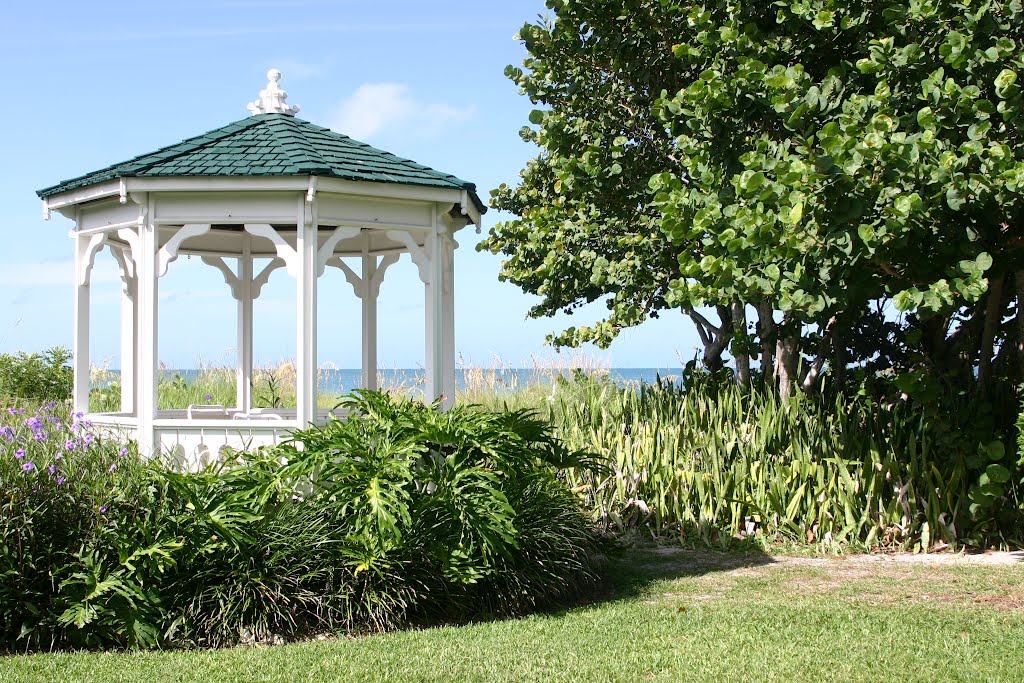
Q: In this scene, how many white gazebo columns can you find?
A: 8